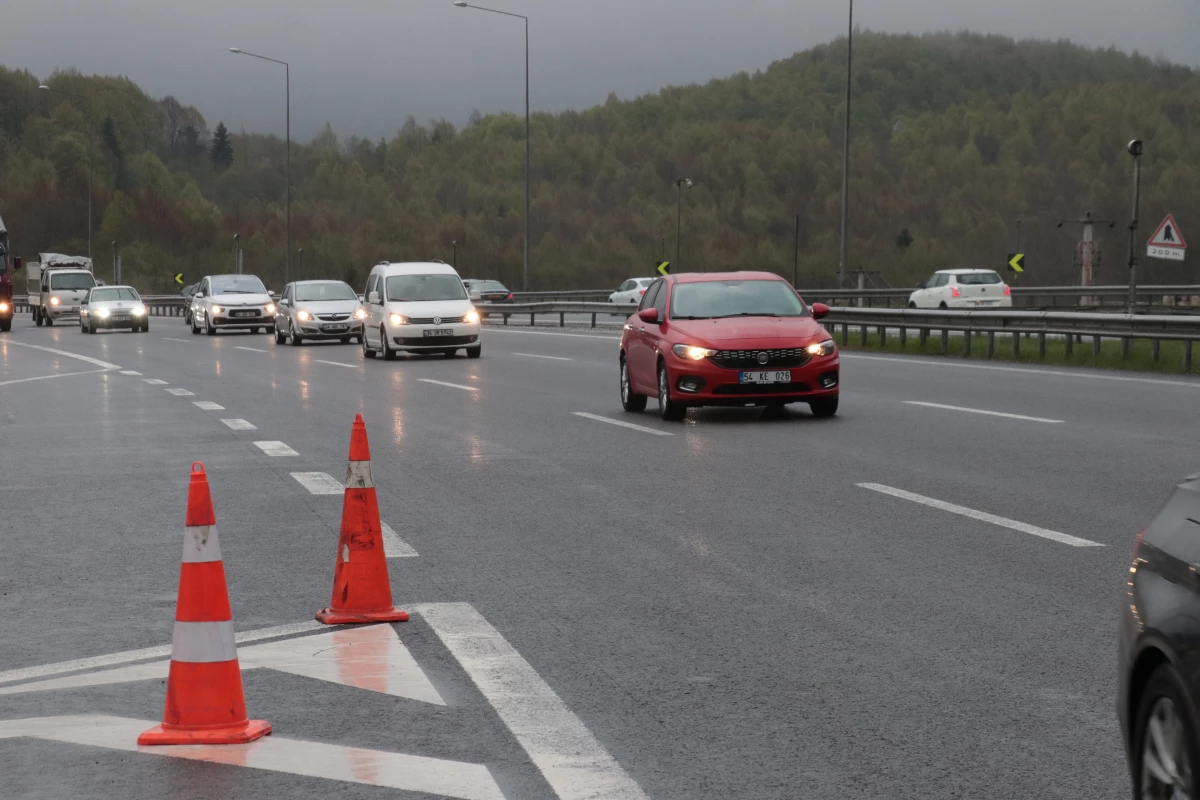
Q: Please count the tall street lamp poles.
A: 4